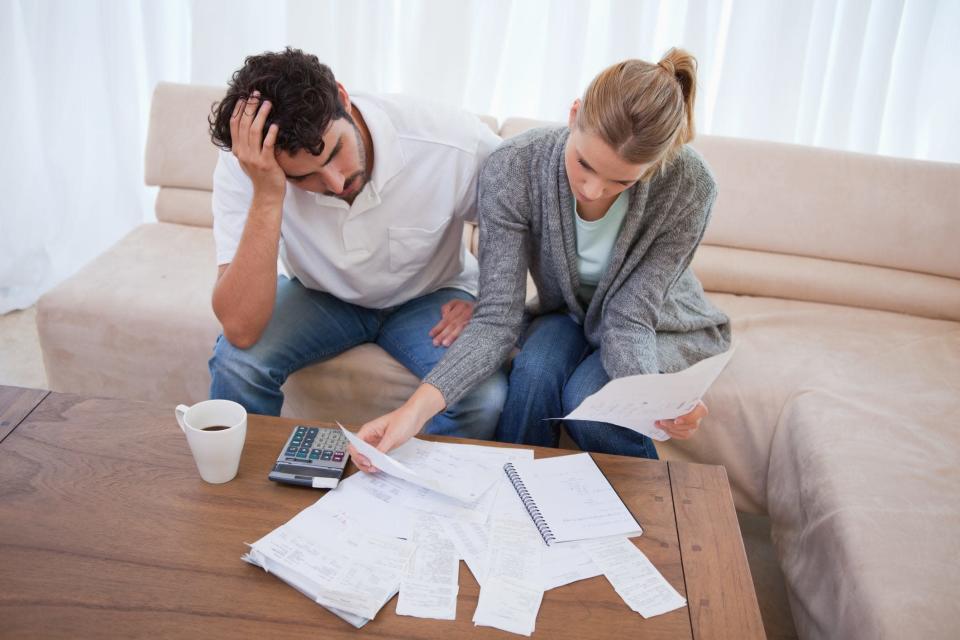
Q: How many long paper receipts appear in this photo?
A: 3